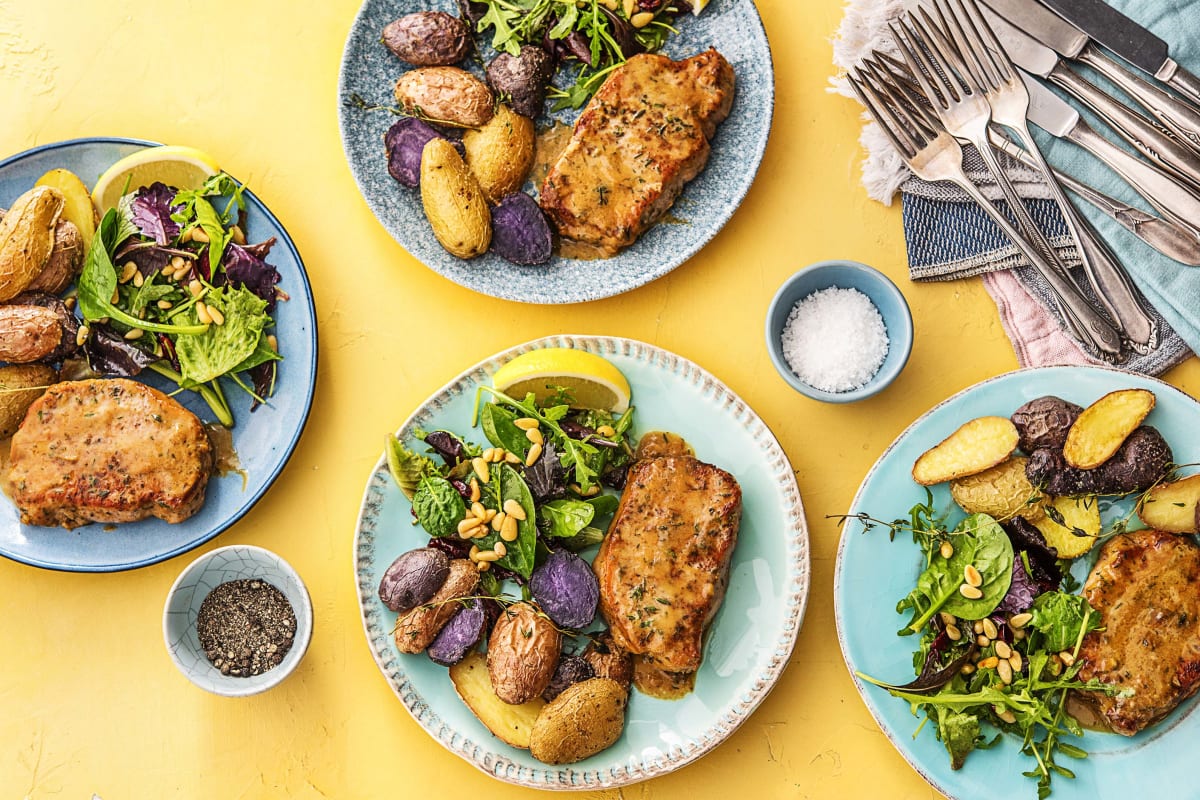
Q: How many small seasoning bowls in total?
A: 2